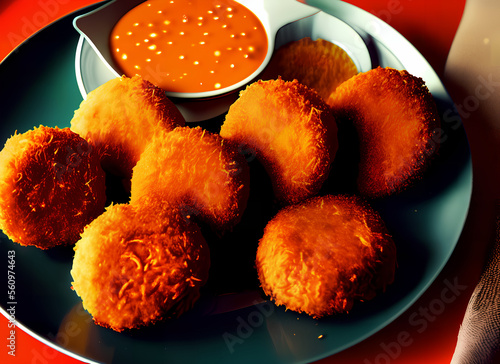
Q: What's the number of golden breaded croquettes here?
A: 7